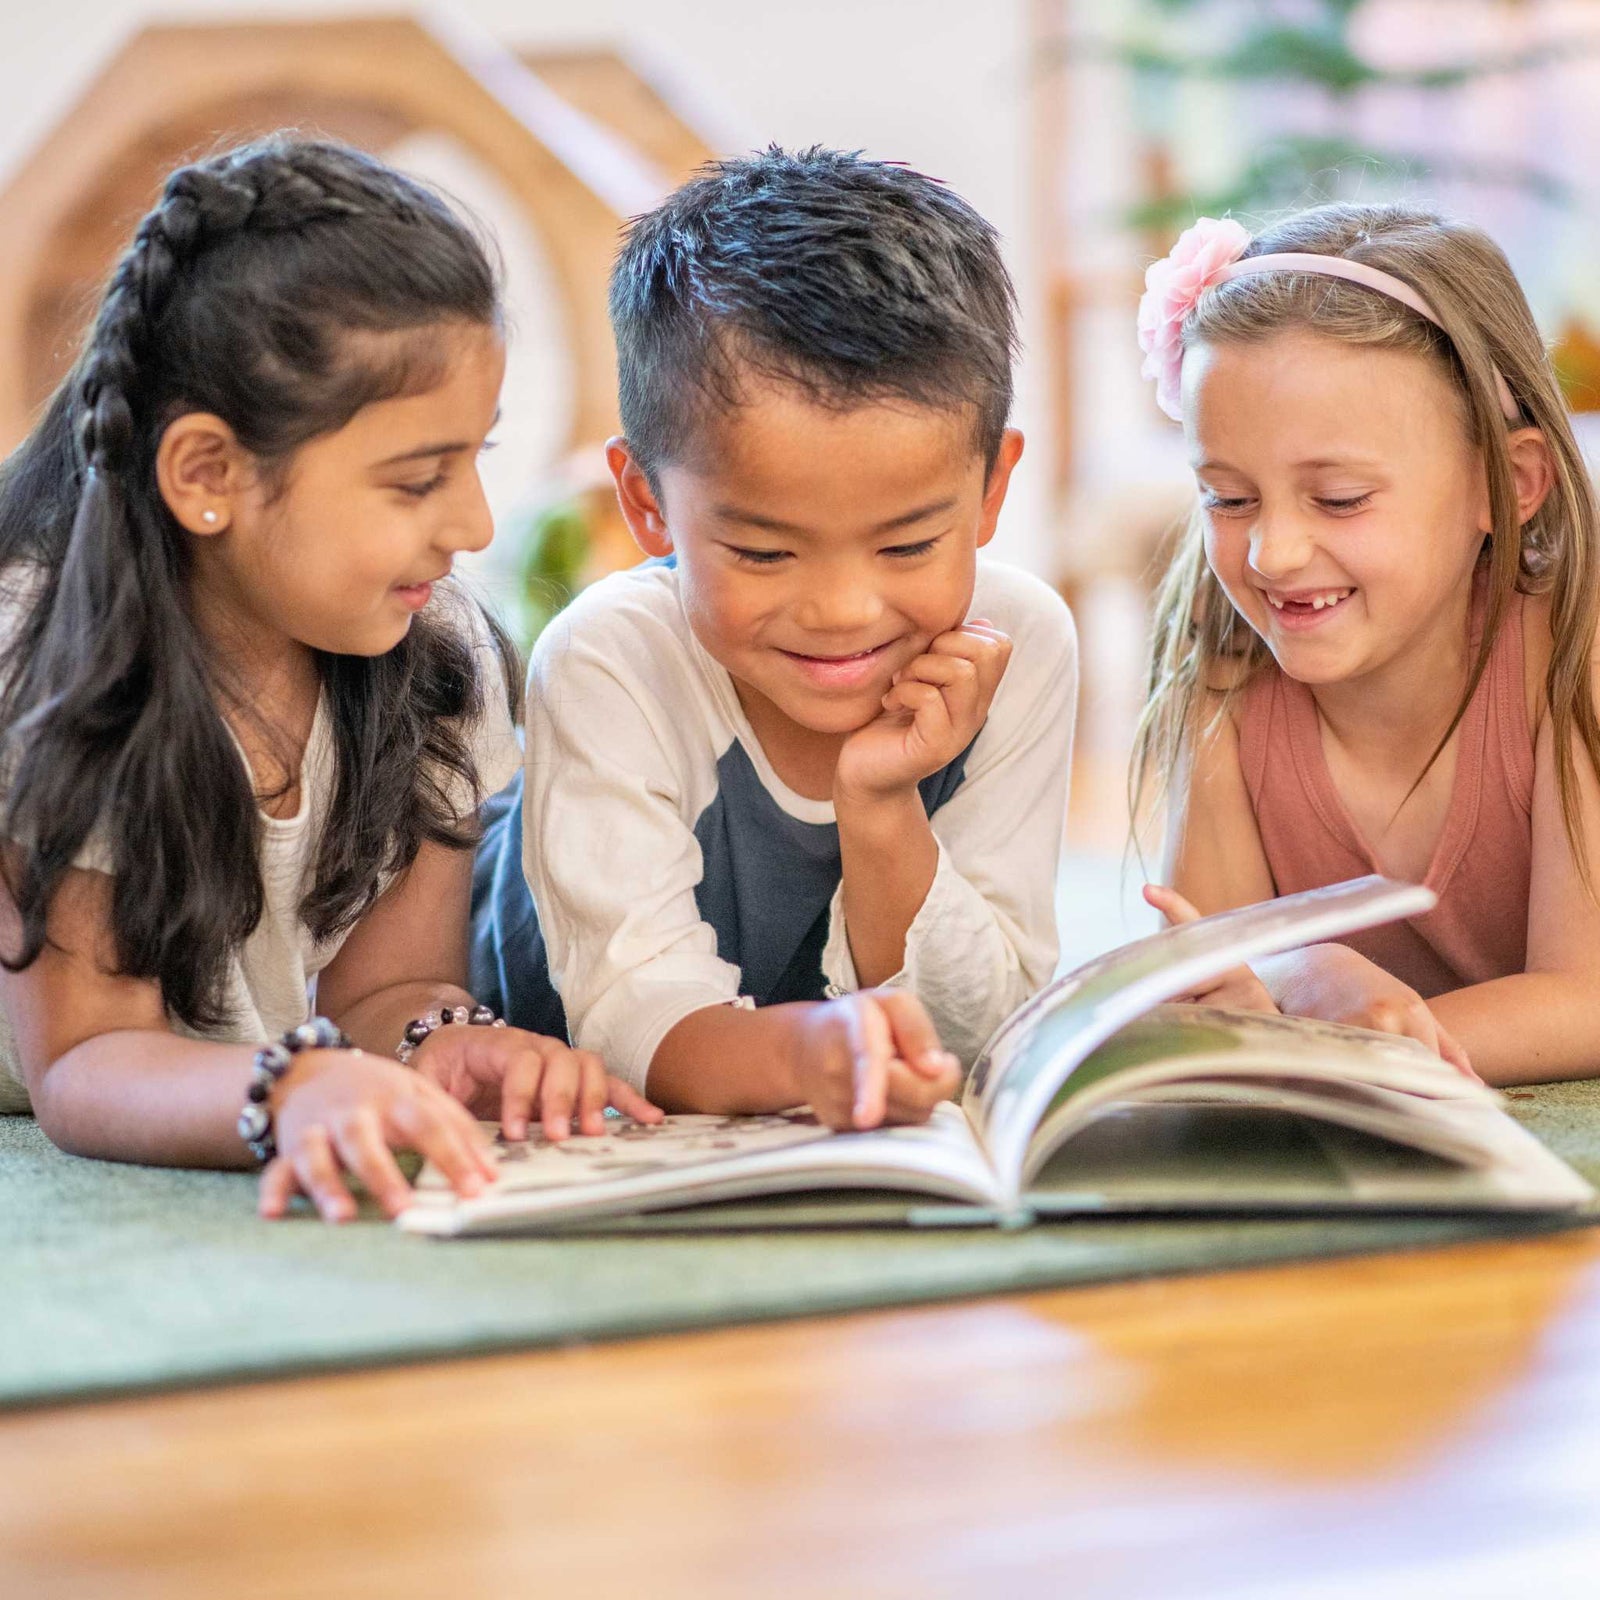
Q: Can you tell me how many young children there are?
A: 3